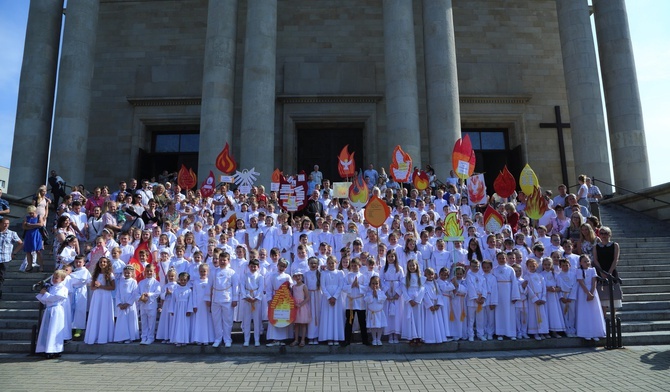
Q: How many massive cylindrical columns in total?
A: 8